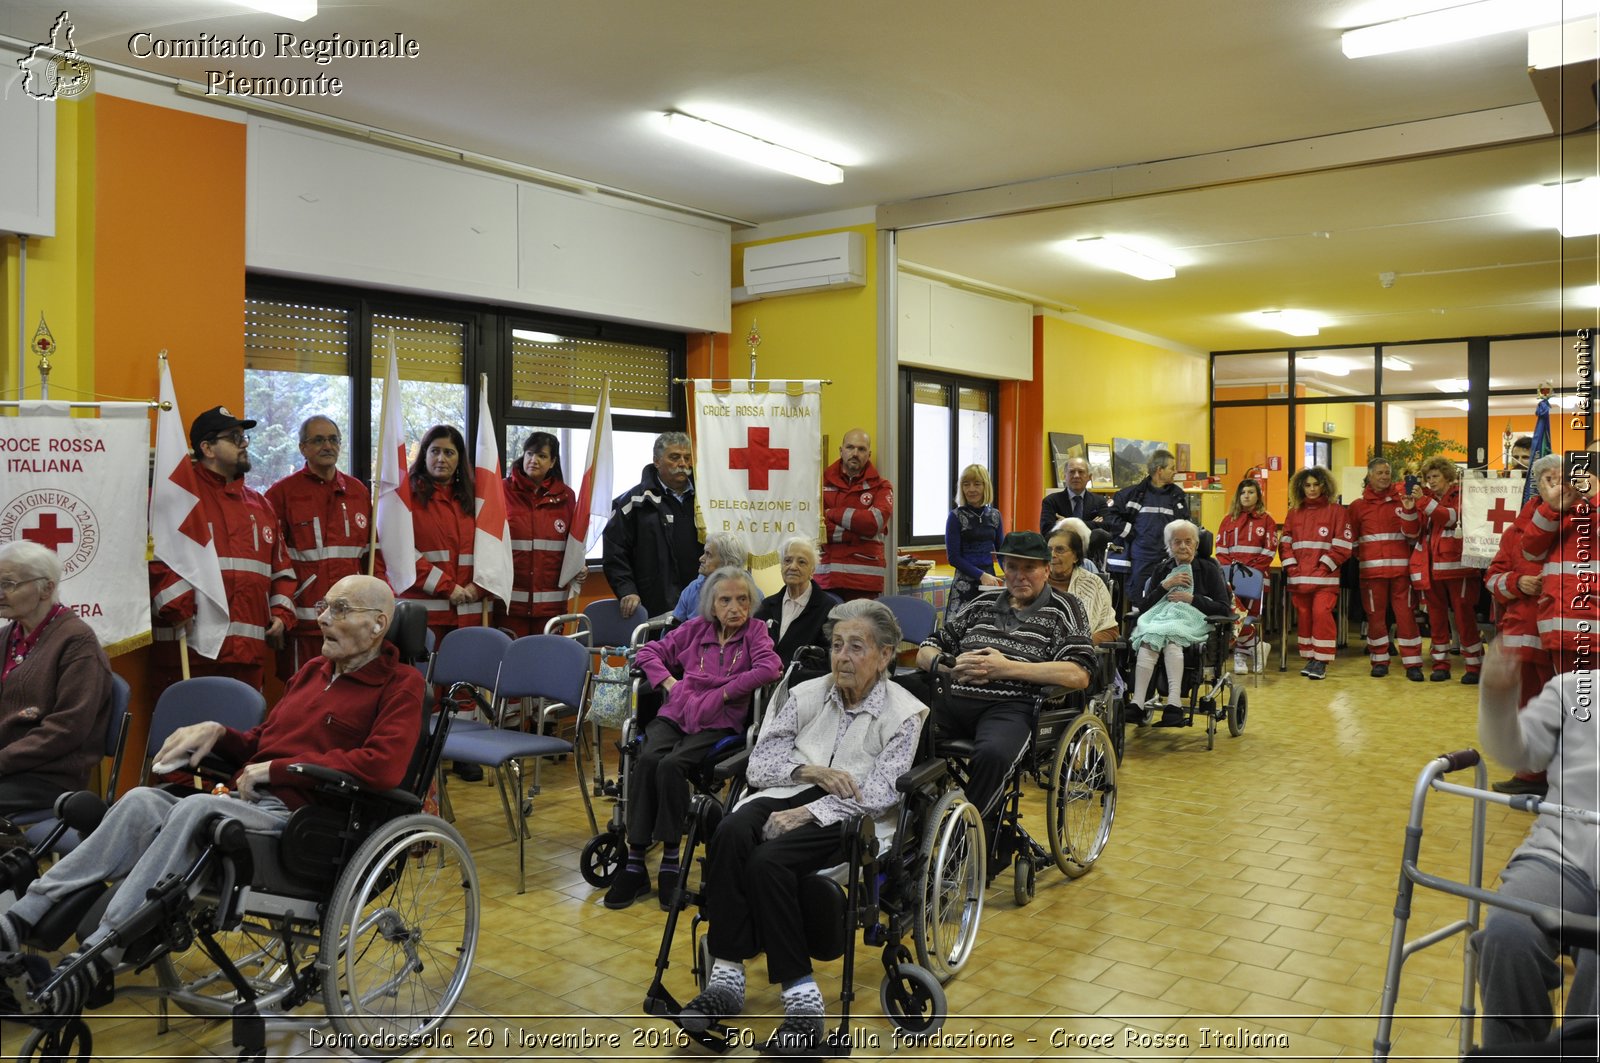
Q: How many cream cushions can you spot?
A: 0